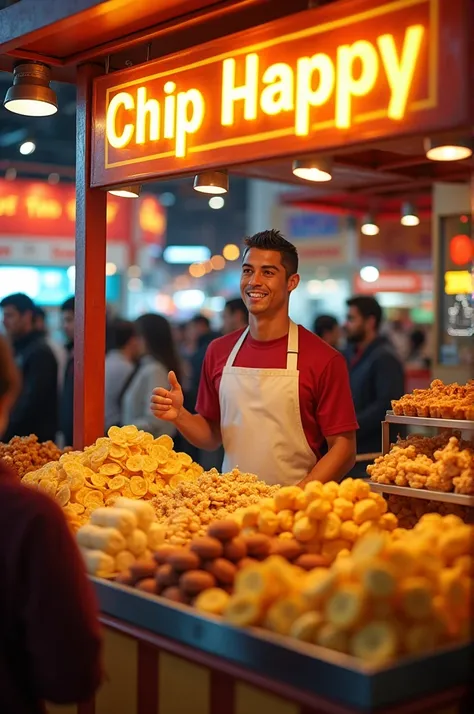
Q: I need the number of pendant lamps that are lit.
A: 7